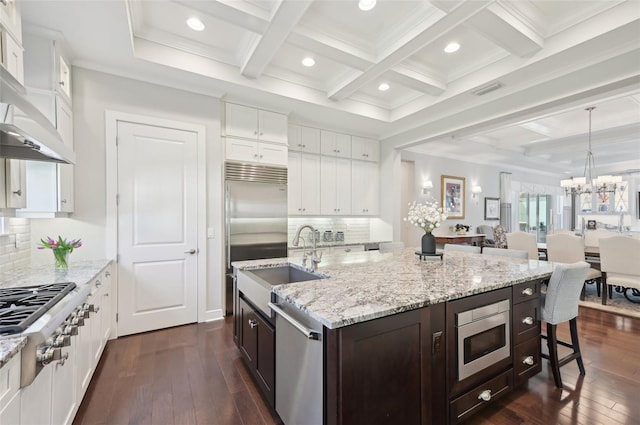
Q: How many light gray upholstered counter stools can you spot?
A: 4